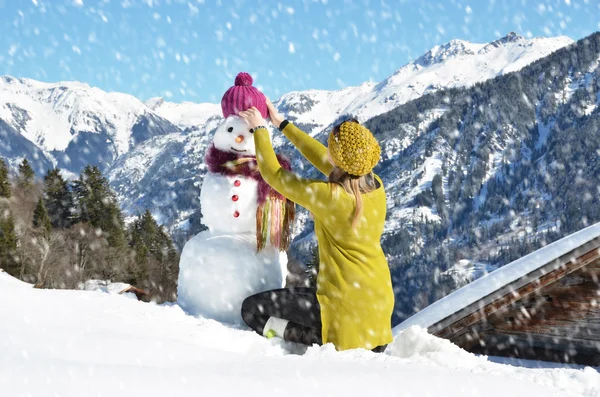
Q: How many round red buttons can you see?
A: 3